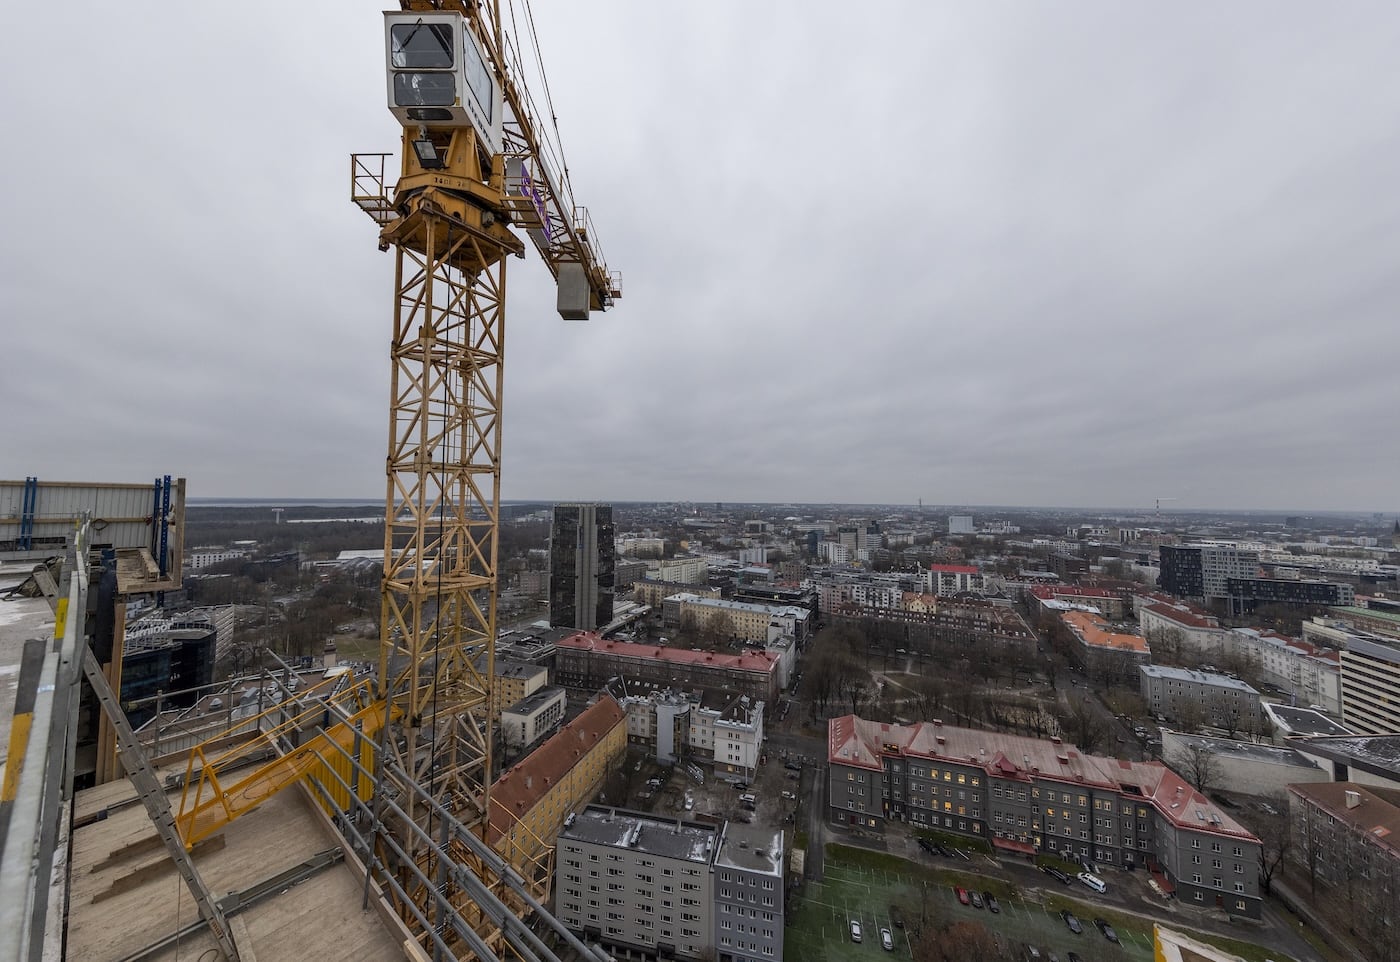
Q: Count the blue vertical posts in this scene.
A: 4